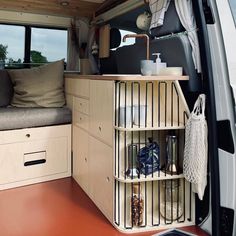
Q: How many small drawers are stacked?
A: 2